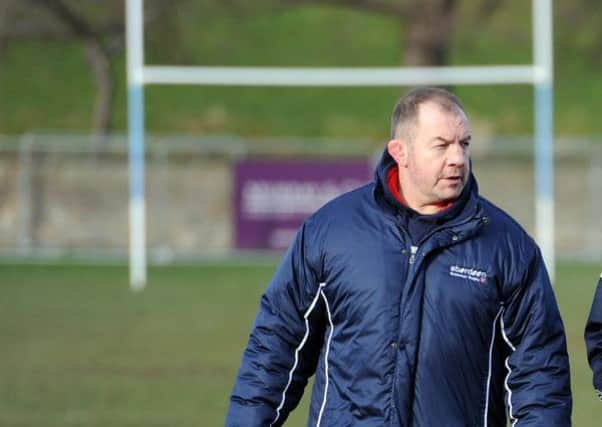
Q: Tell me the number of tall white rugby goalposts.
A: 2